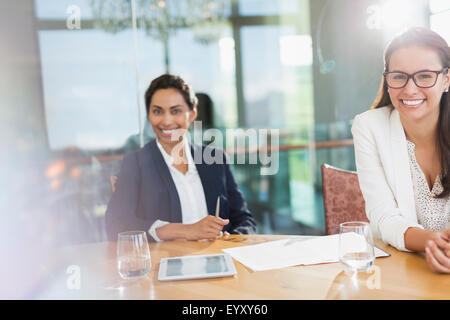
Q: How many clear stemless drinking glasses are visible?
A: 2